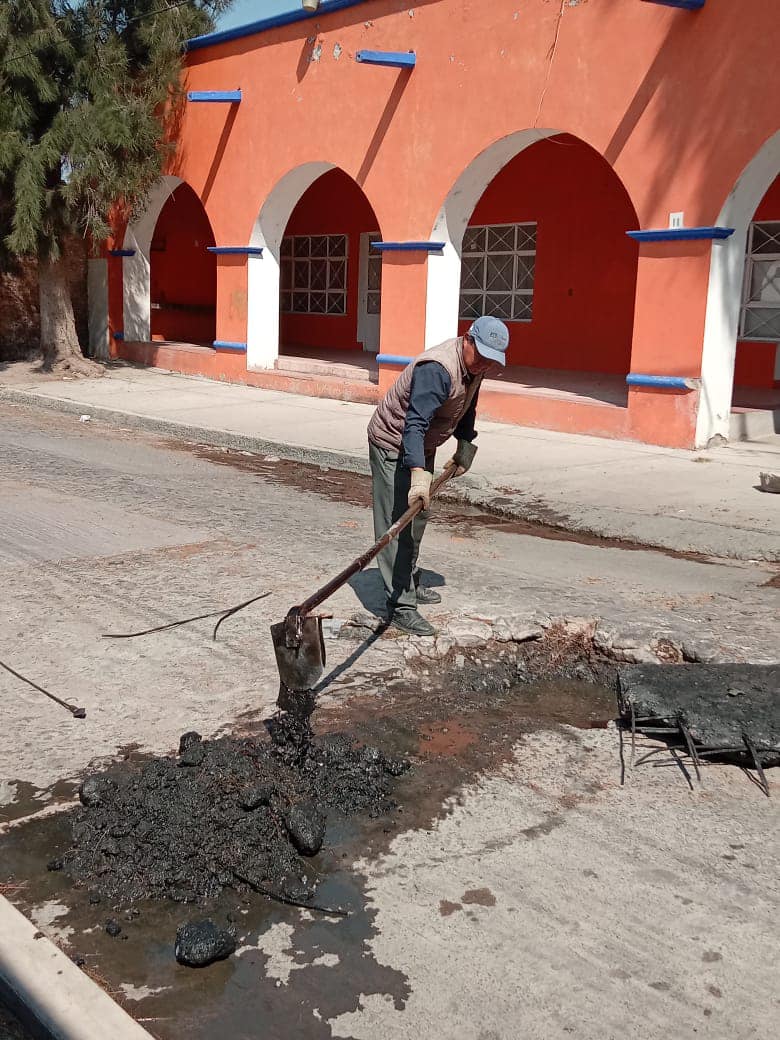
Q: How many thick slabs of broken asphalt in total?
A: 1